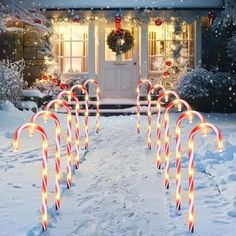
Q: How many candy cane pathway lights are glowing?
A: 12